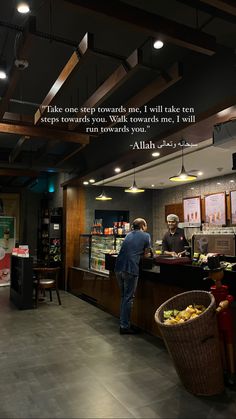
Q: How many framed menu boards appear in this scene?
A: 3